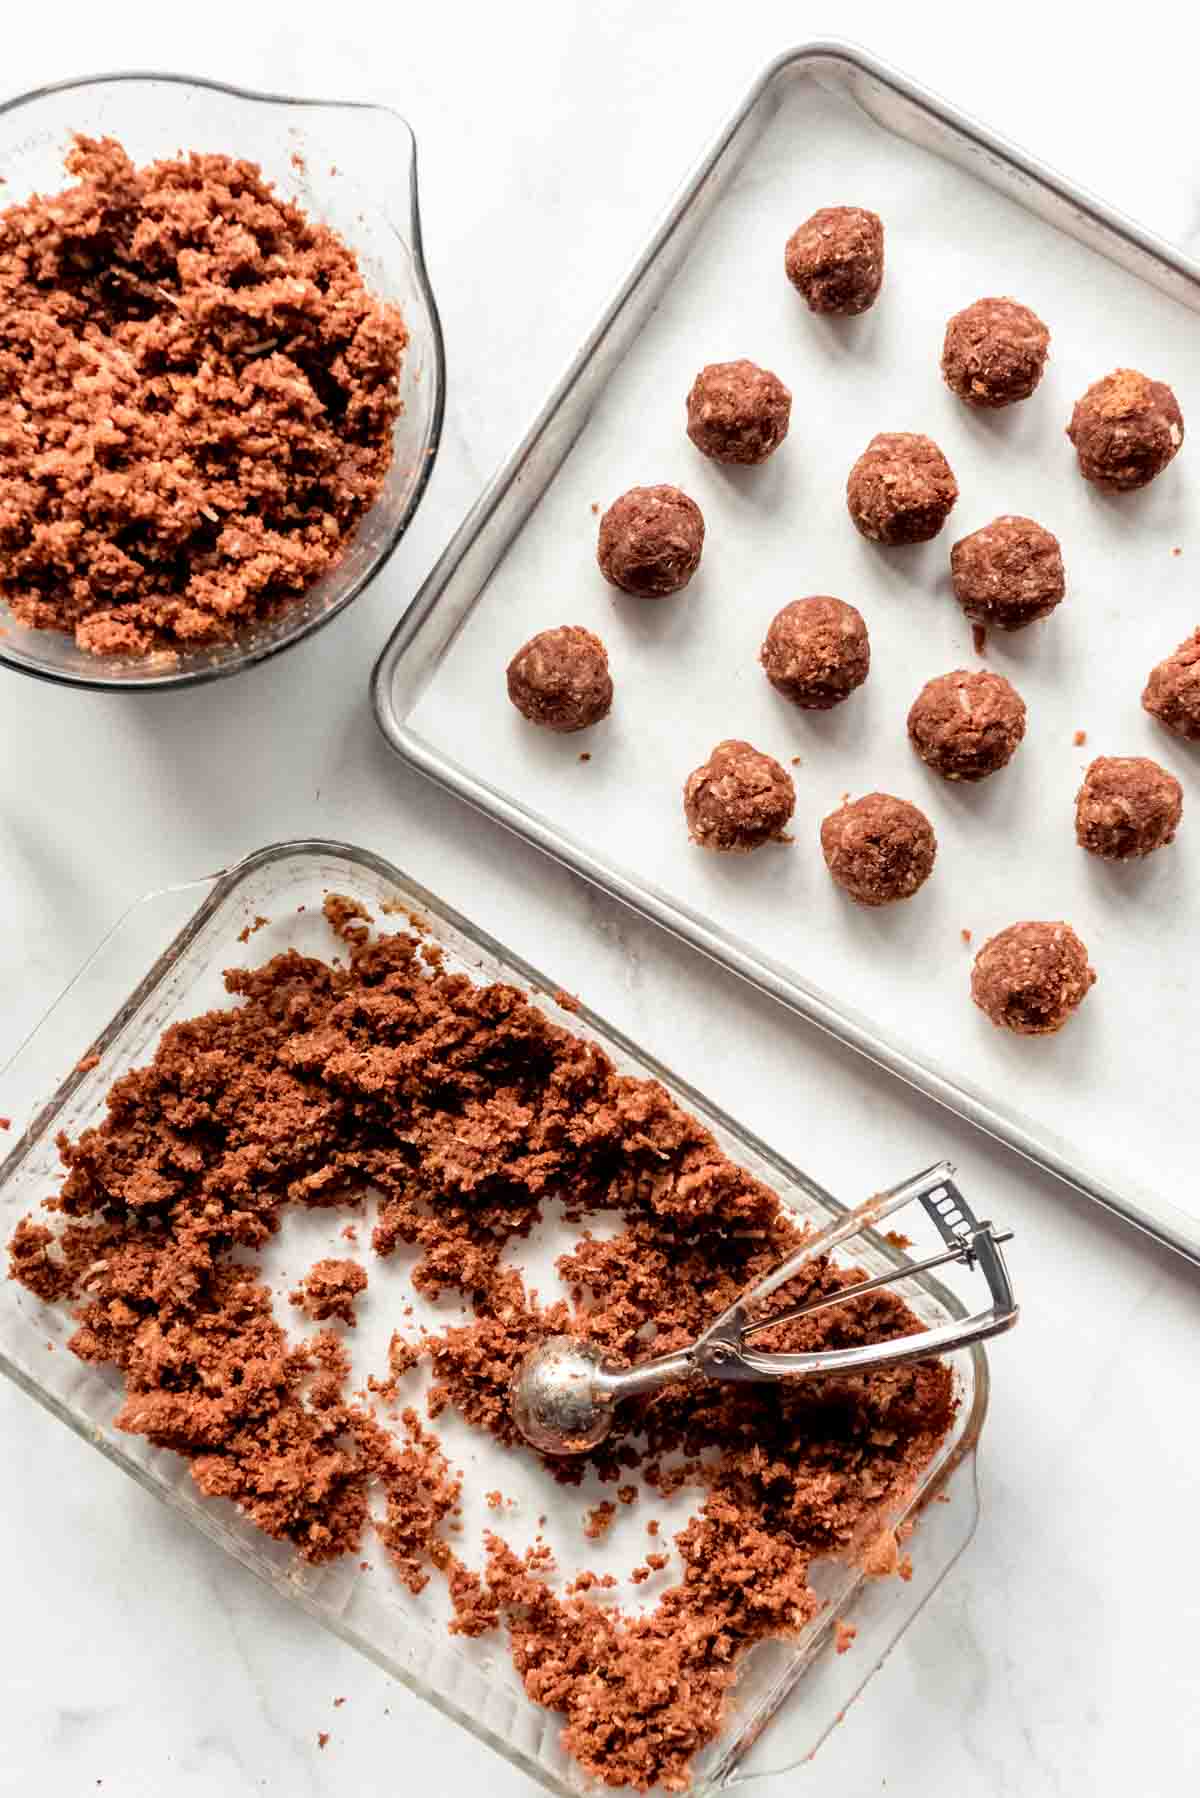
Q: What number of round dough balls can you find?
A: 15